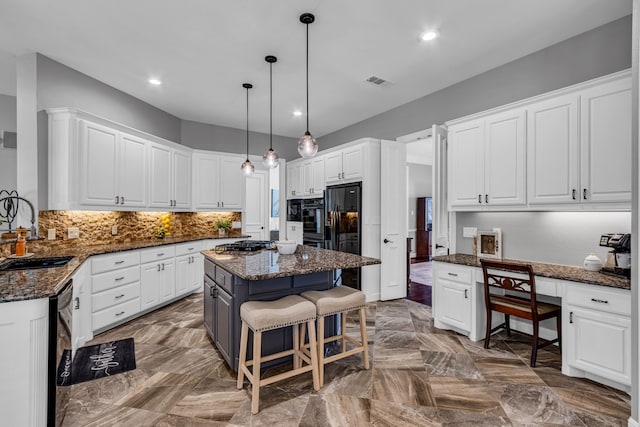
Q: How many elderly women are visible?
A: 0